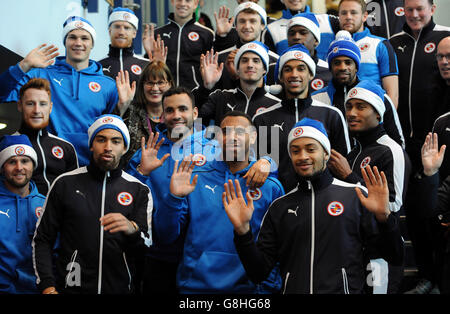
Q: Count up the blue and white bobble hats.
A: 11